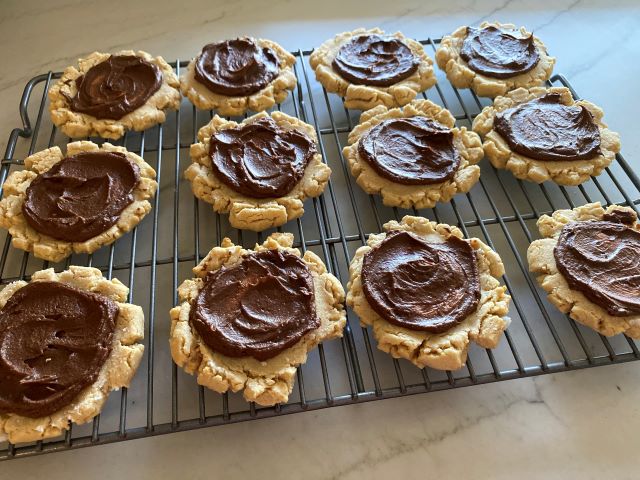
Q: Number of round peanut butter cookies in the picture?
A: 12